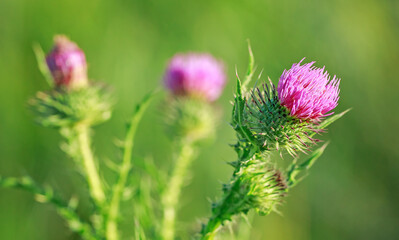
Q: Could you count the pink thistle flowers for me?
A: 3